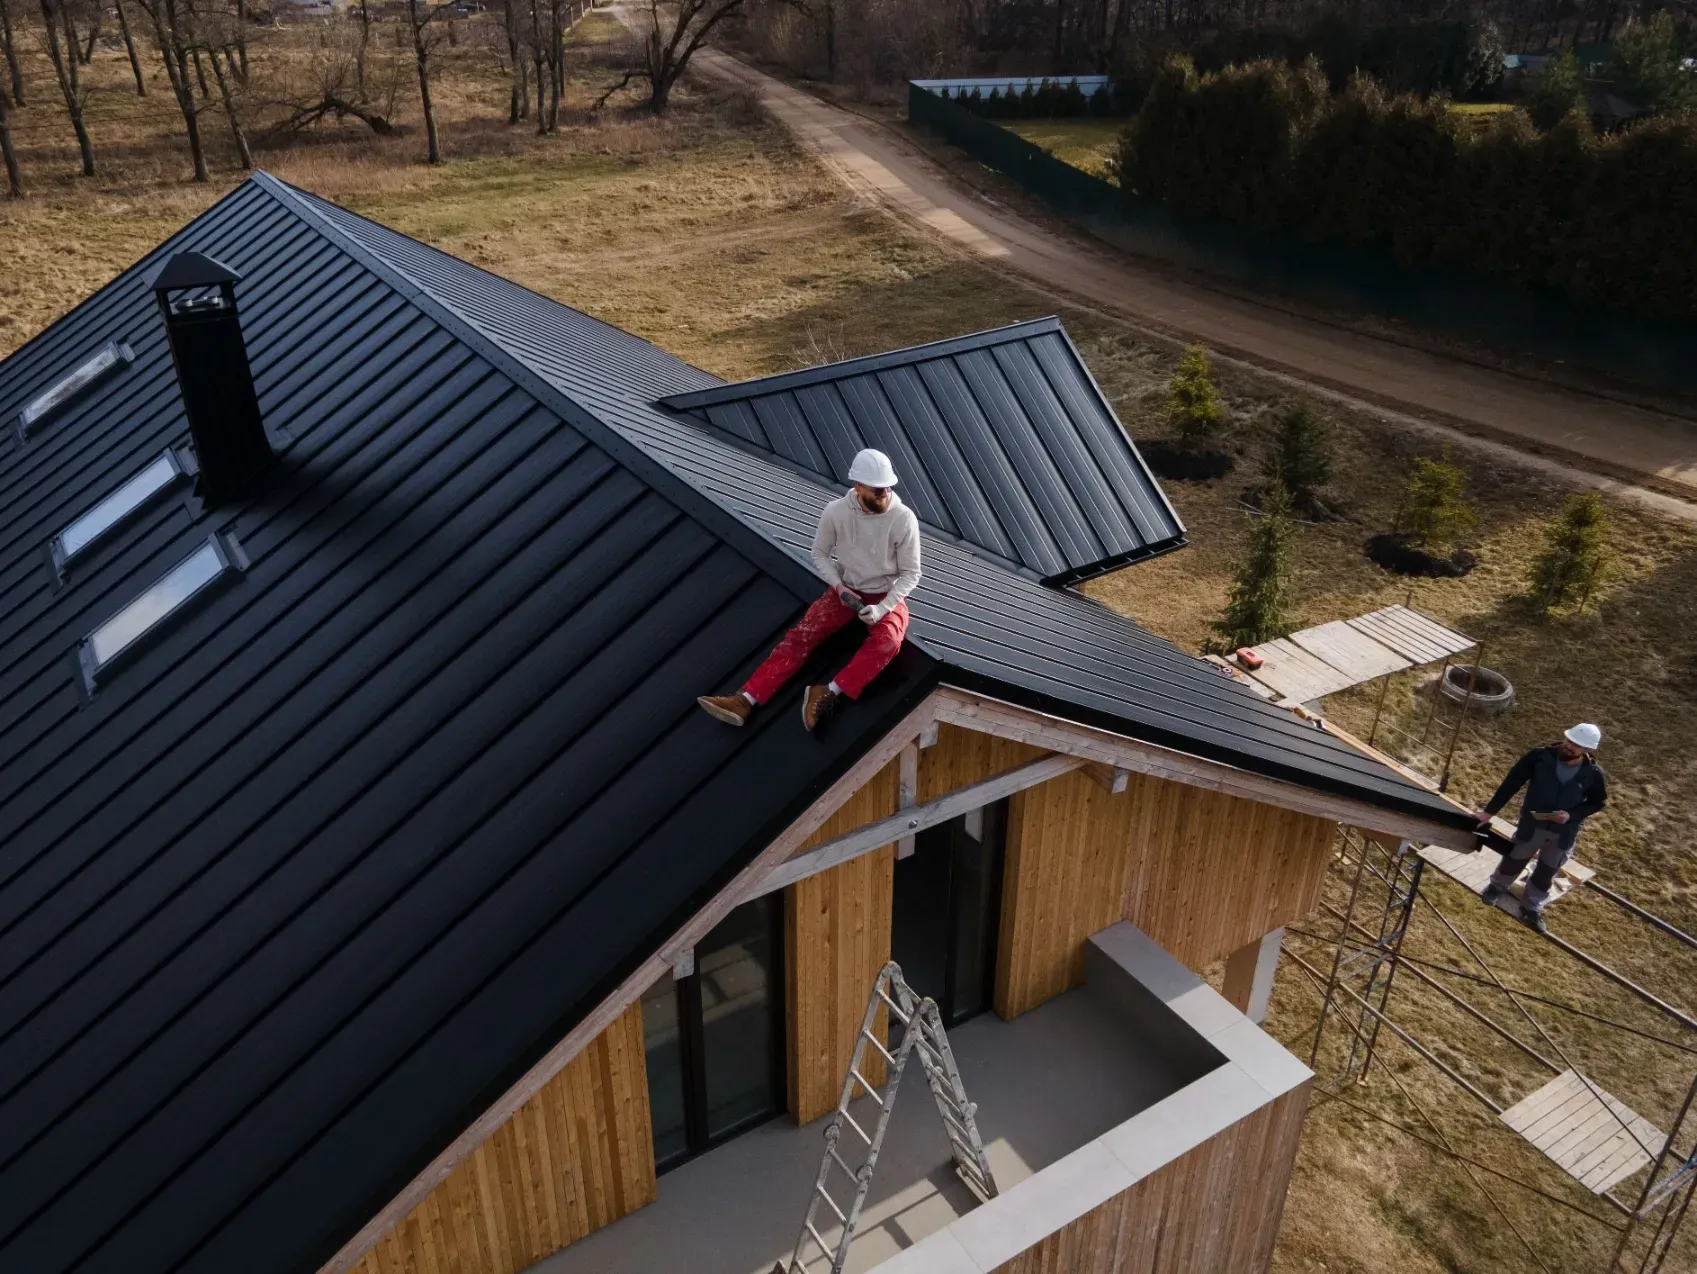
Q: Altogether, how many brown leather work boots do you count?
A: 2